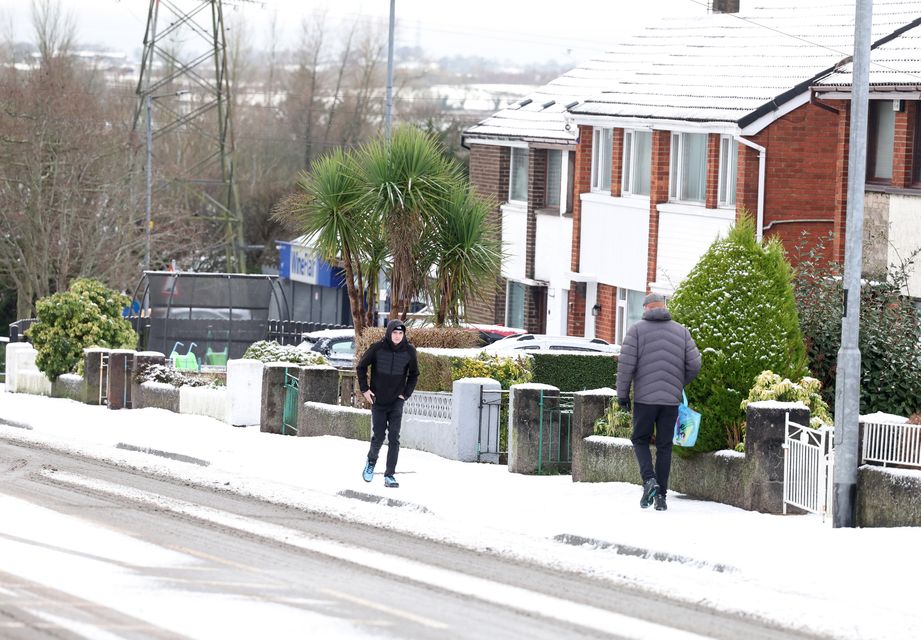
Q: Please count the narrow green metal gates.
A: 2